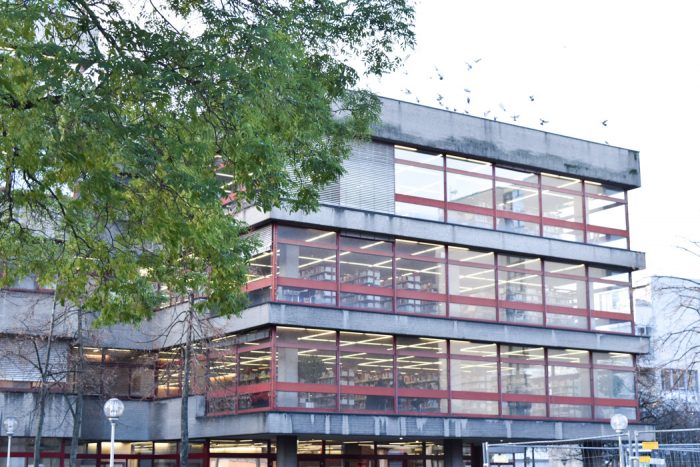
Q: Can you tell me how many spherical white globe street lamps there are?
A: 3